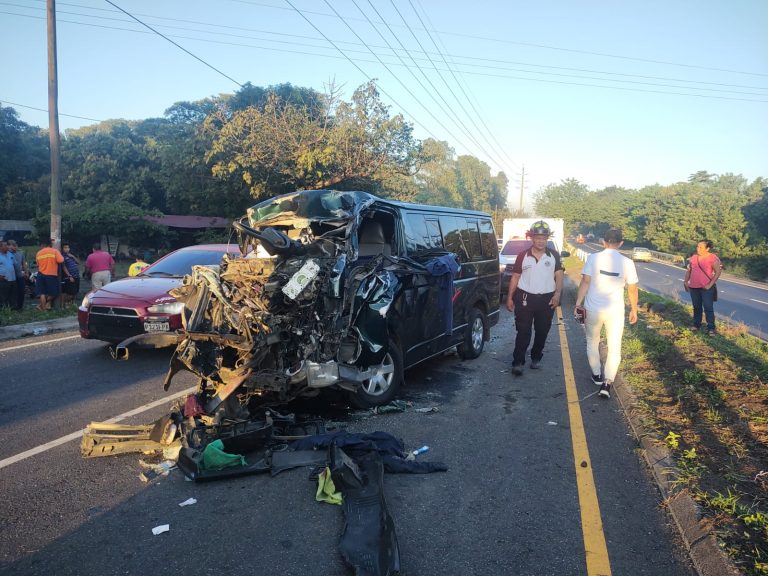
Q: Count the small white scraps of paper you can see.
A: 2